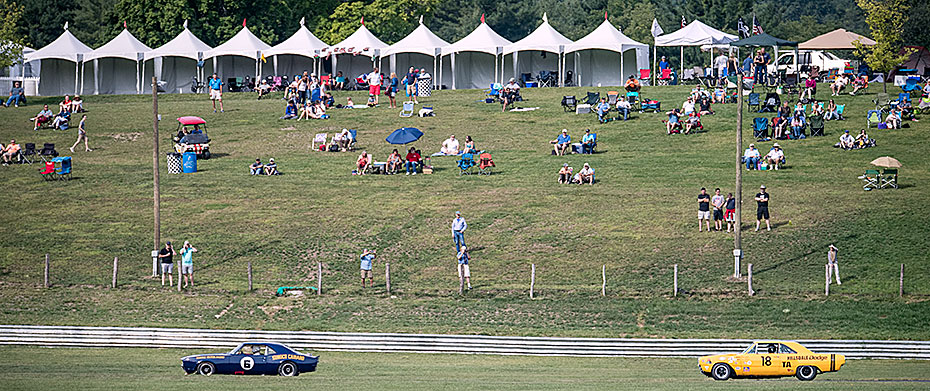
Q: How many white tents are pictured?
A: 11